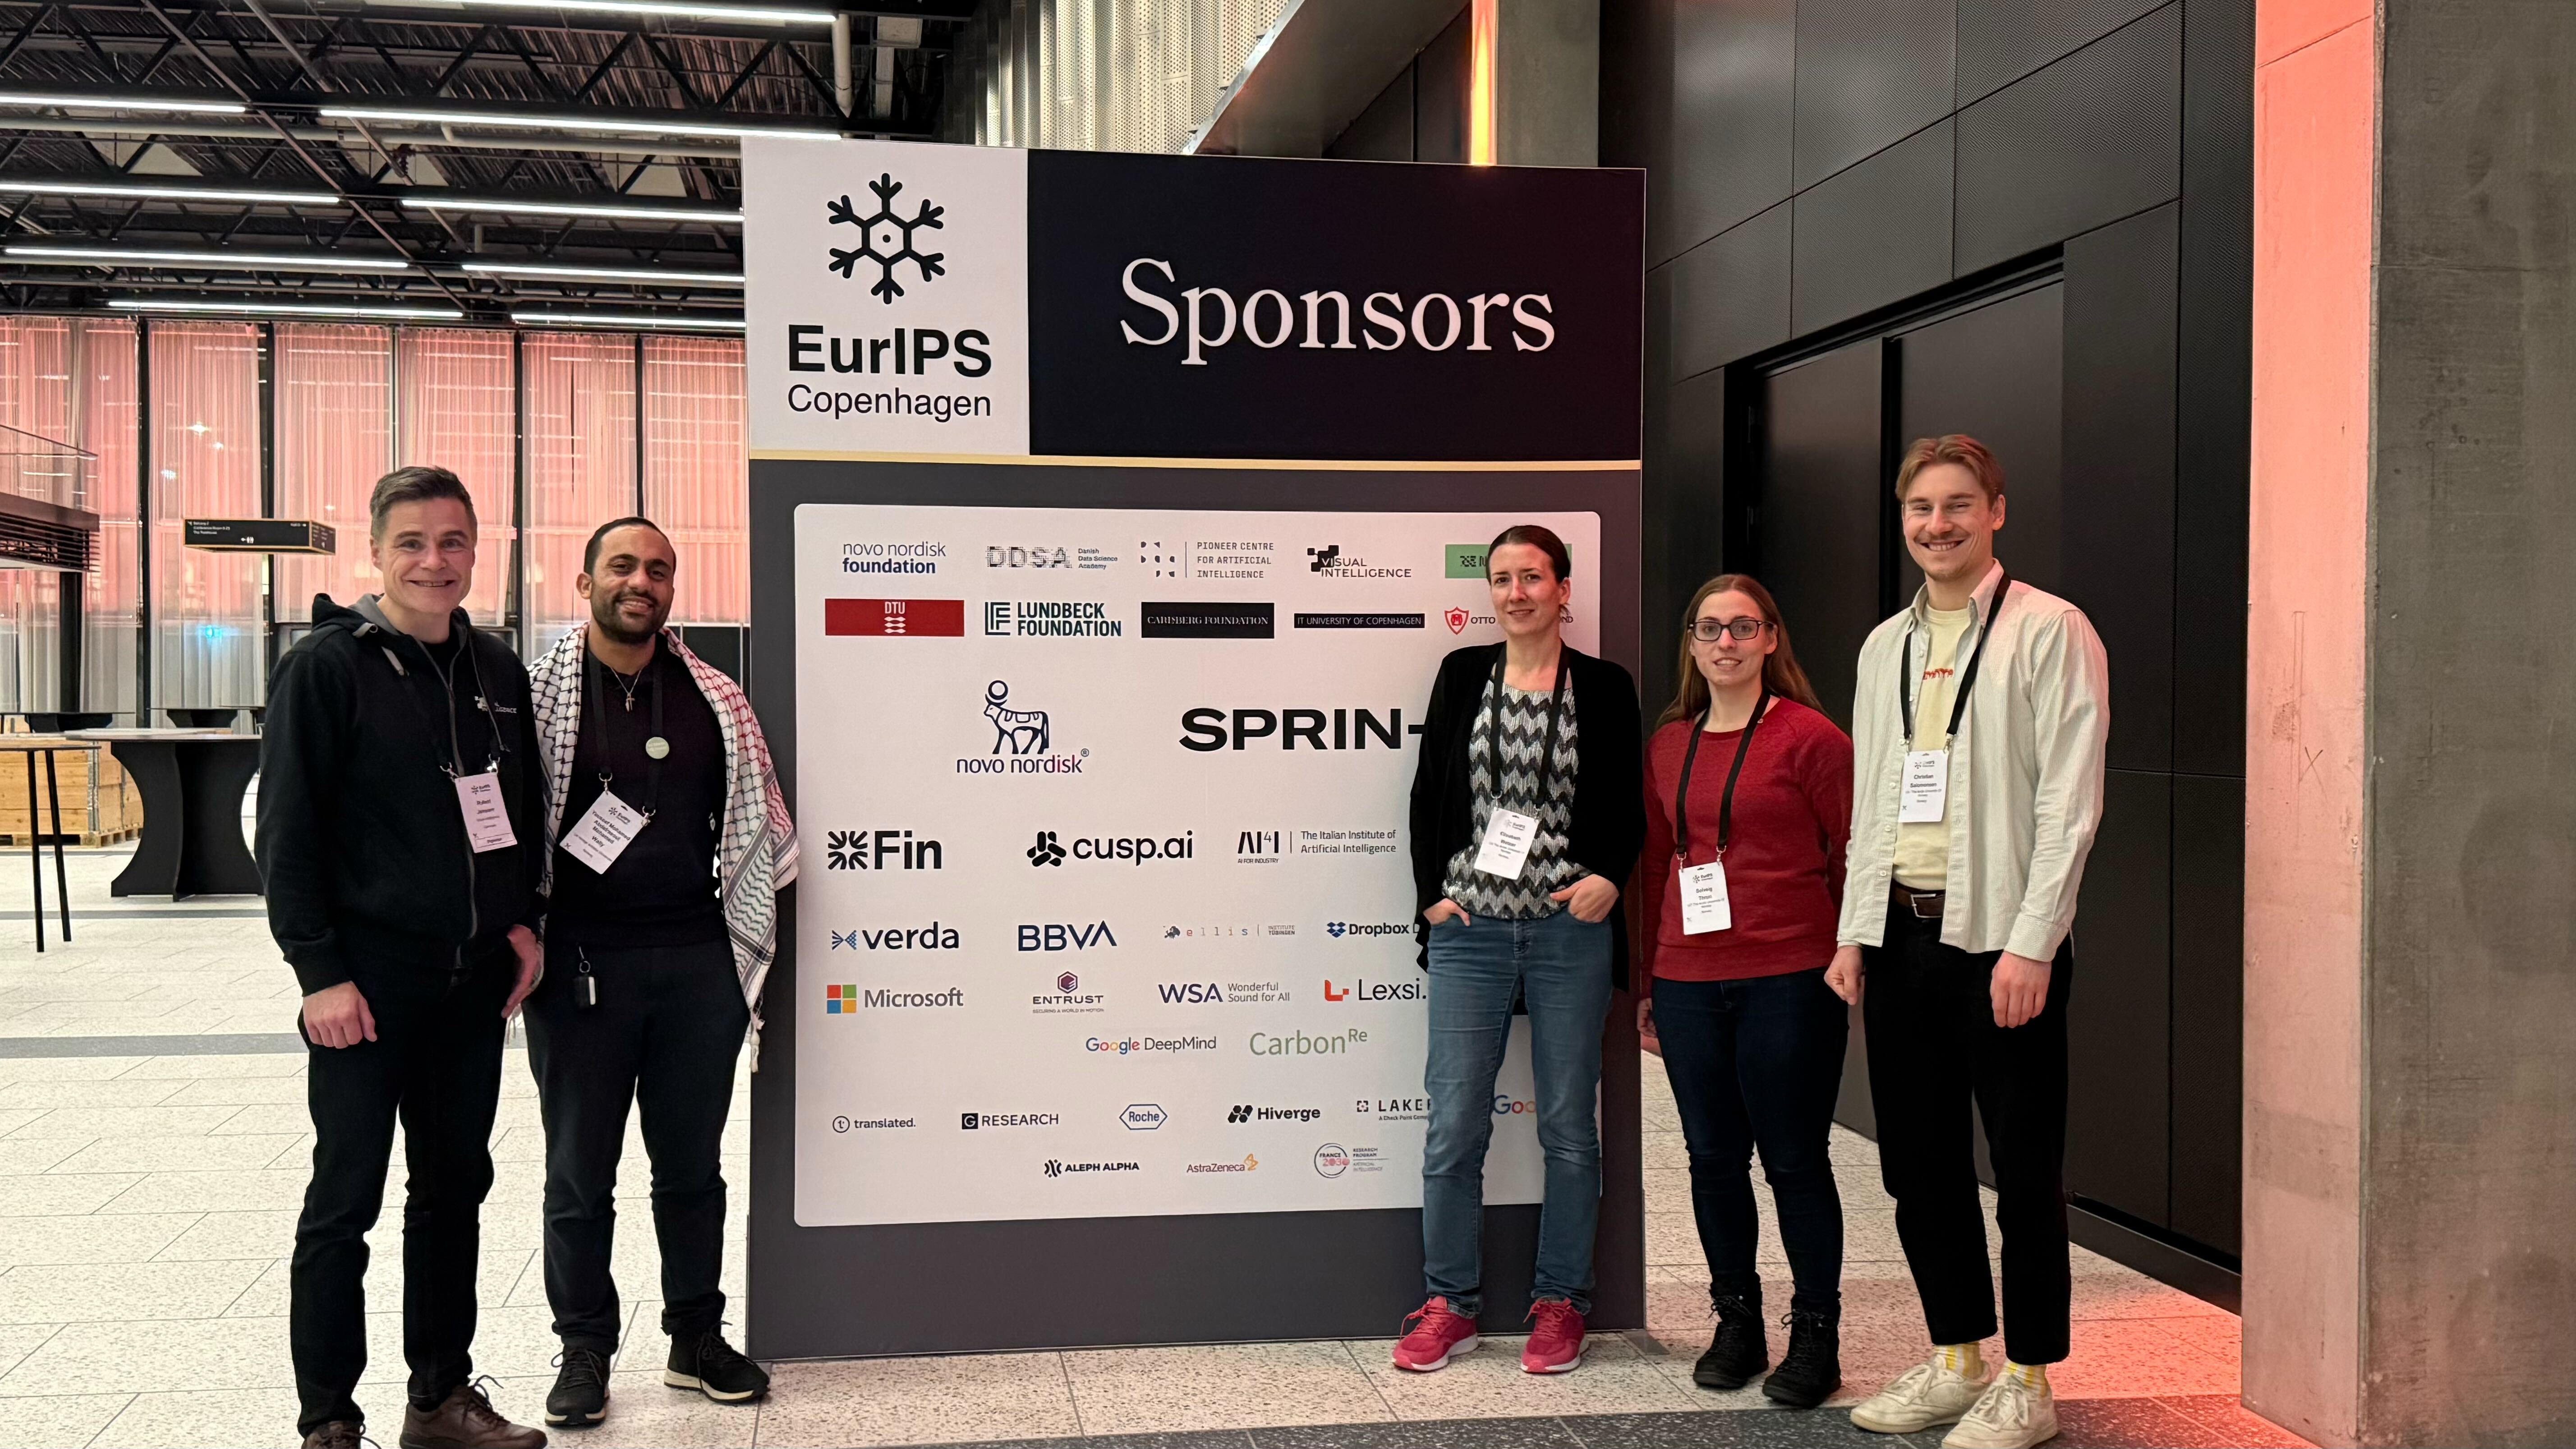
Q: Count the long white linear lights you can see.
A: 9